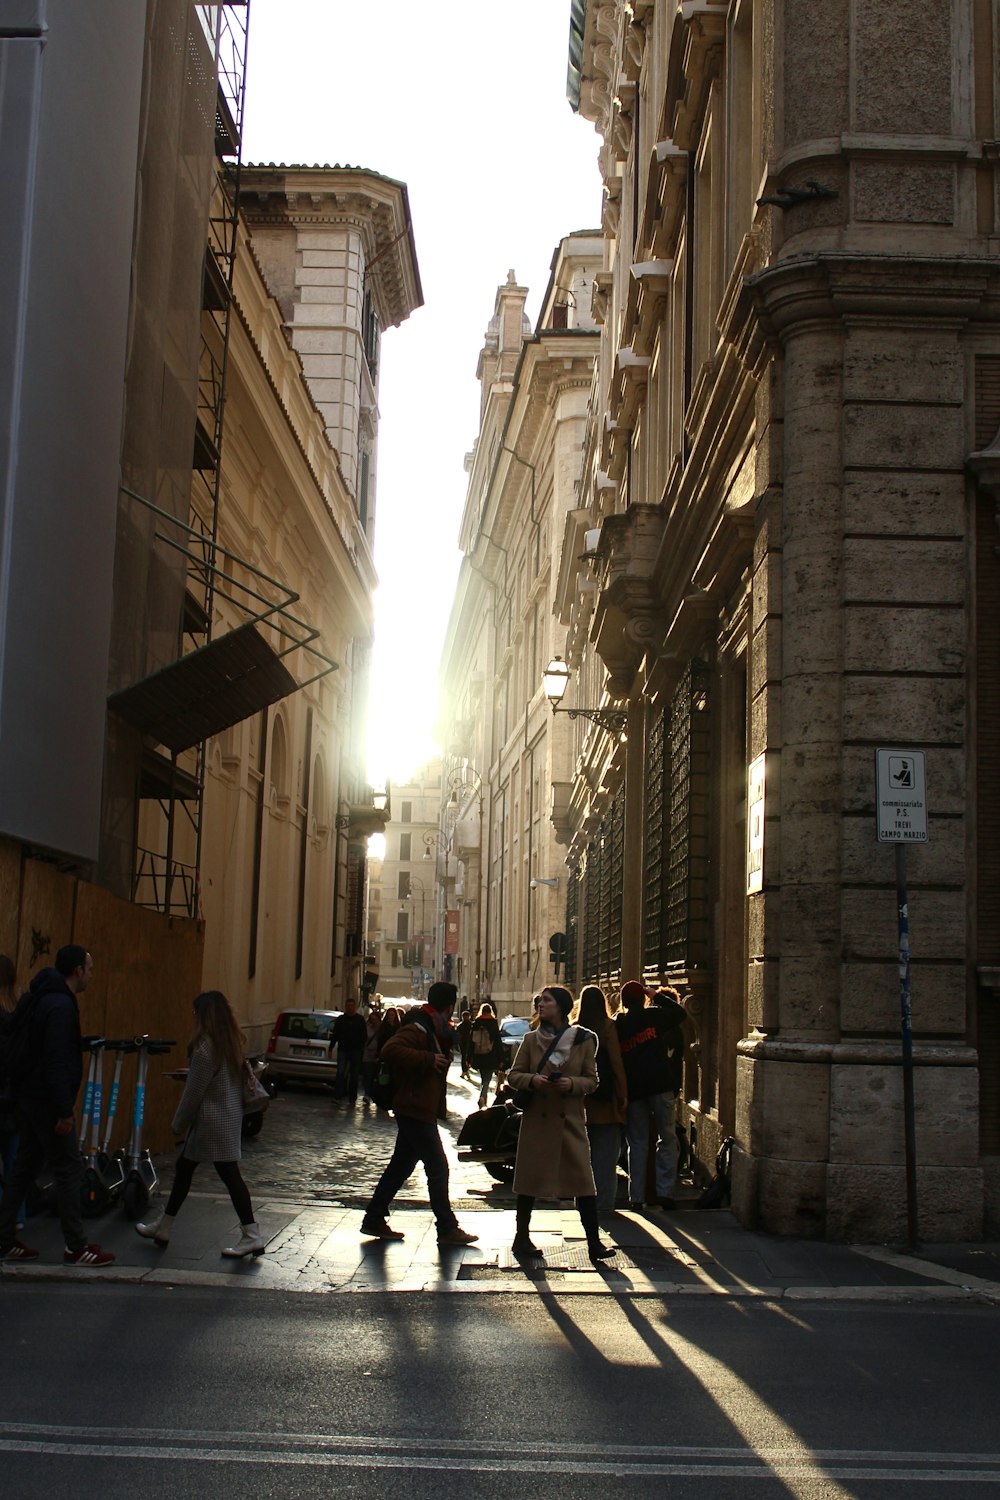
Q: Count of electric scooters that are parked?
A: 4